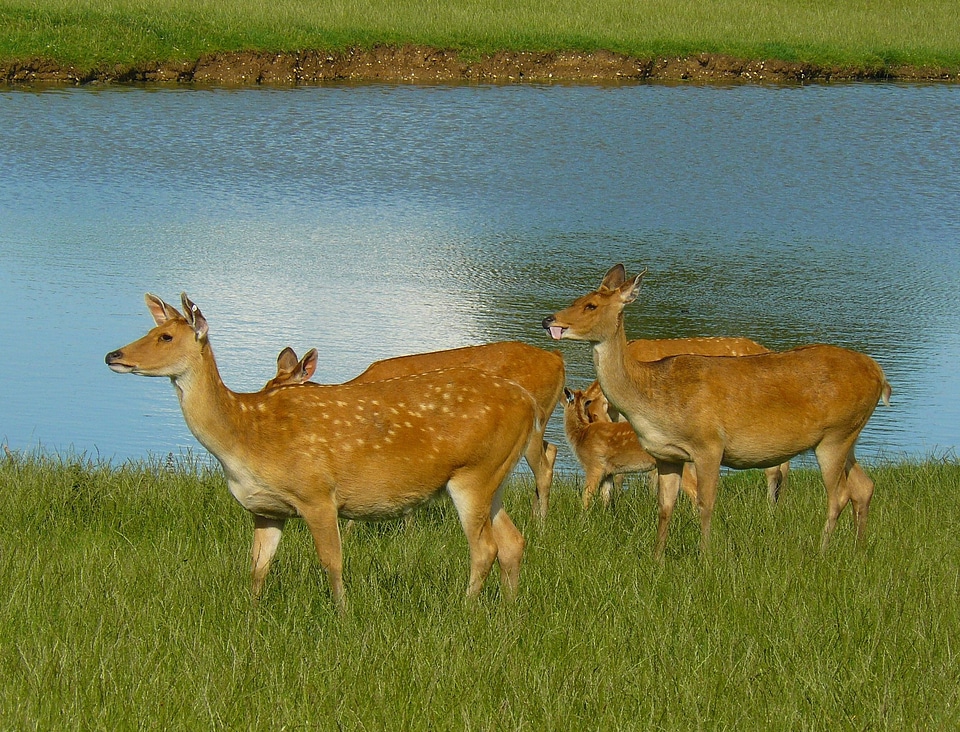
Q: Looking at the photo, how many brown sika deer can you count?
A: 5